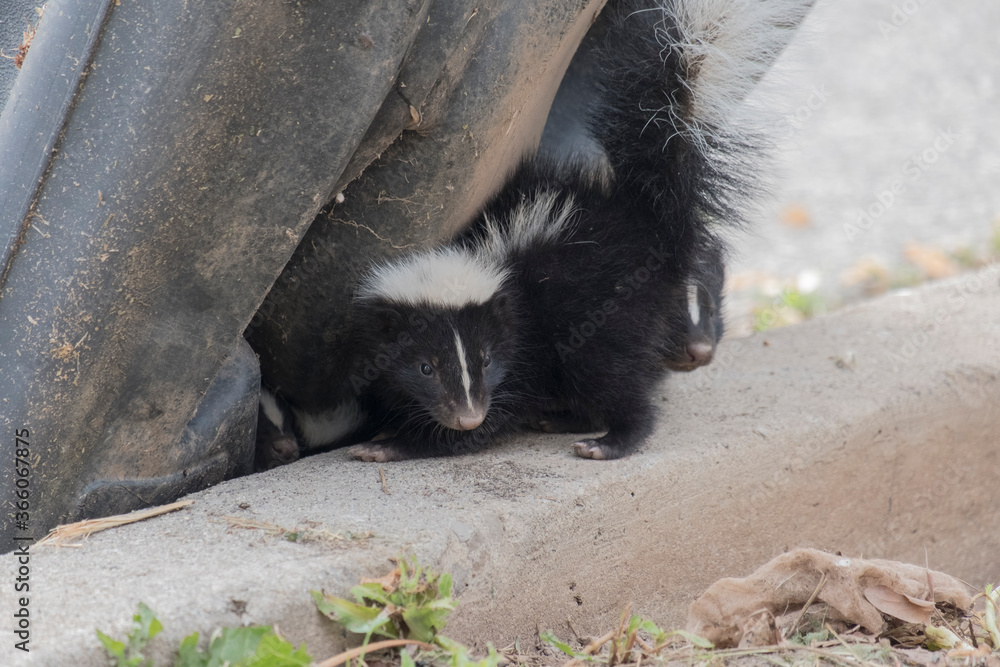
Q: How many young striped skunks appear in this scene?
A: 3